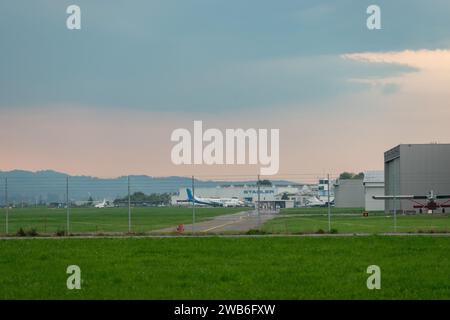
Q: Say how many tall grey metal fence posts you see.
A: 7